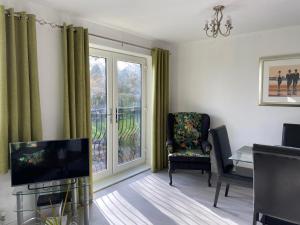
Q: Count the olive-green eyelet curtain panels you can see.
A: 3